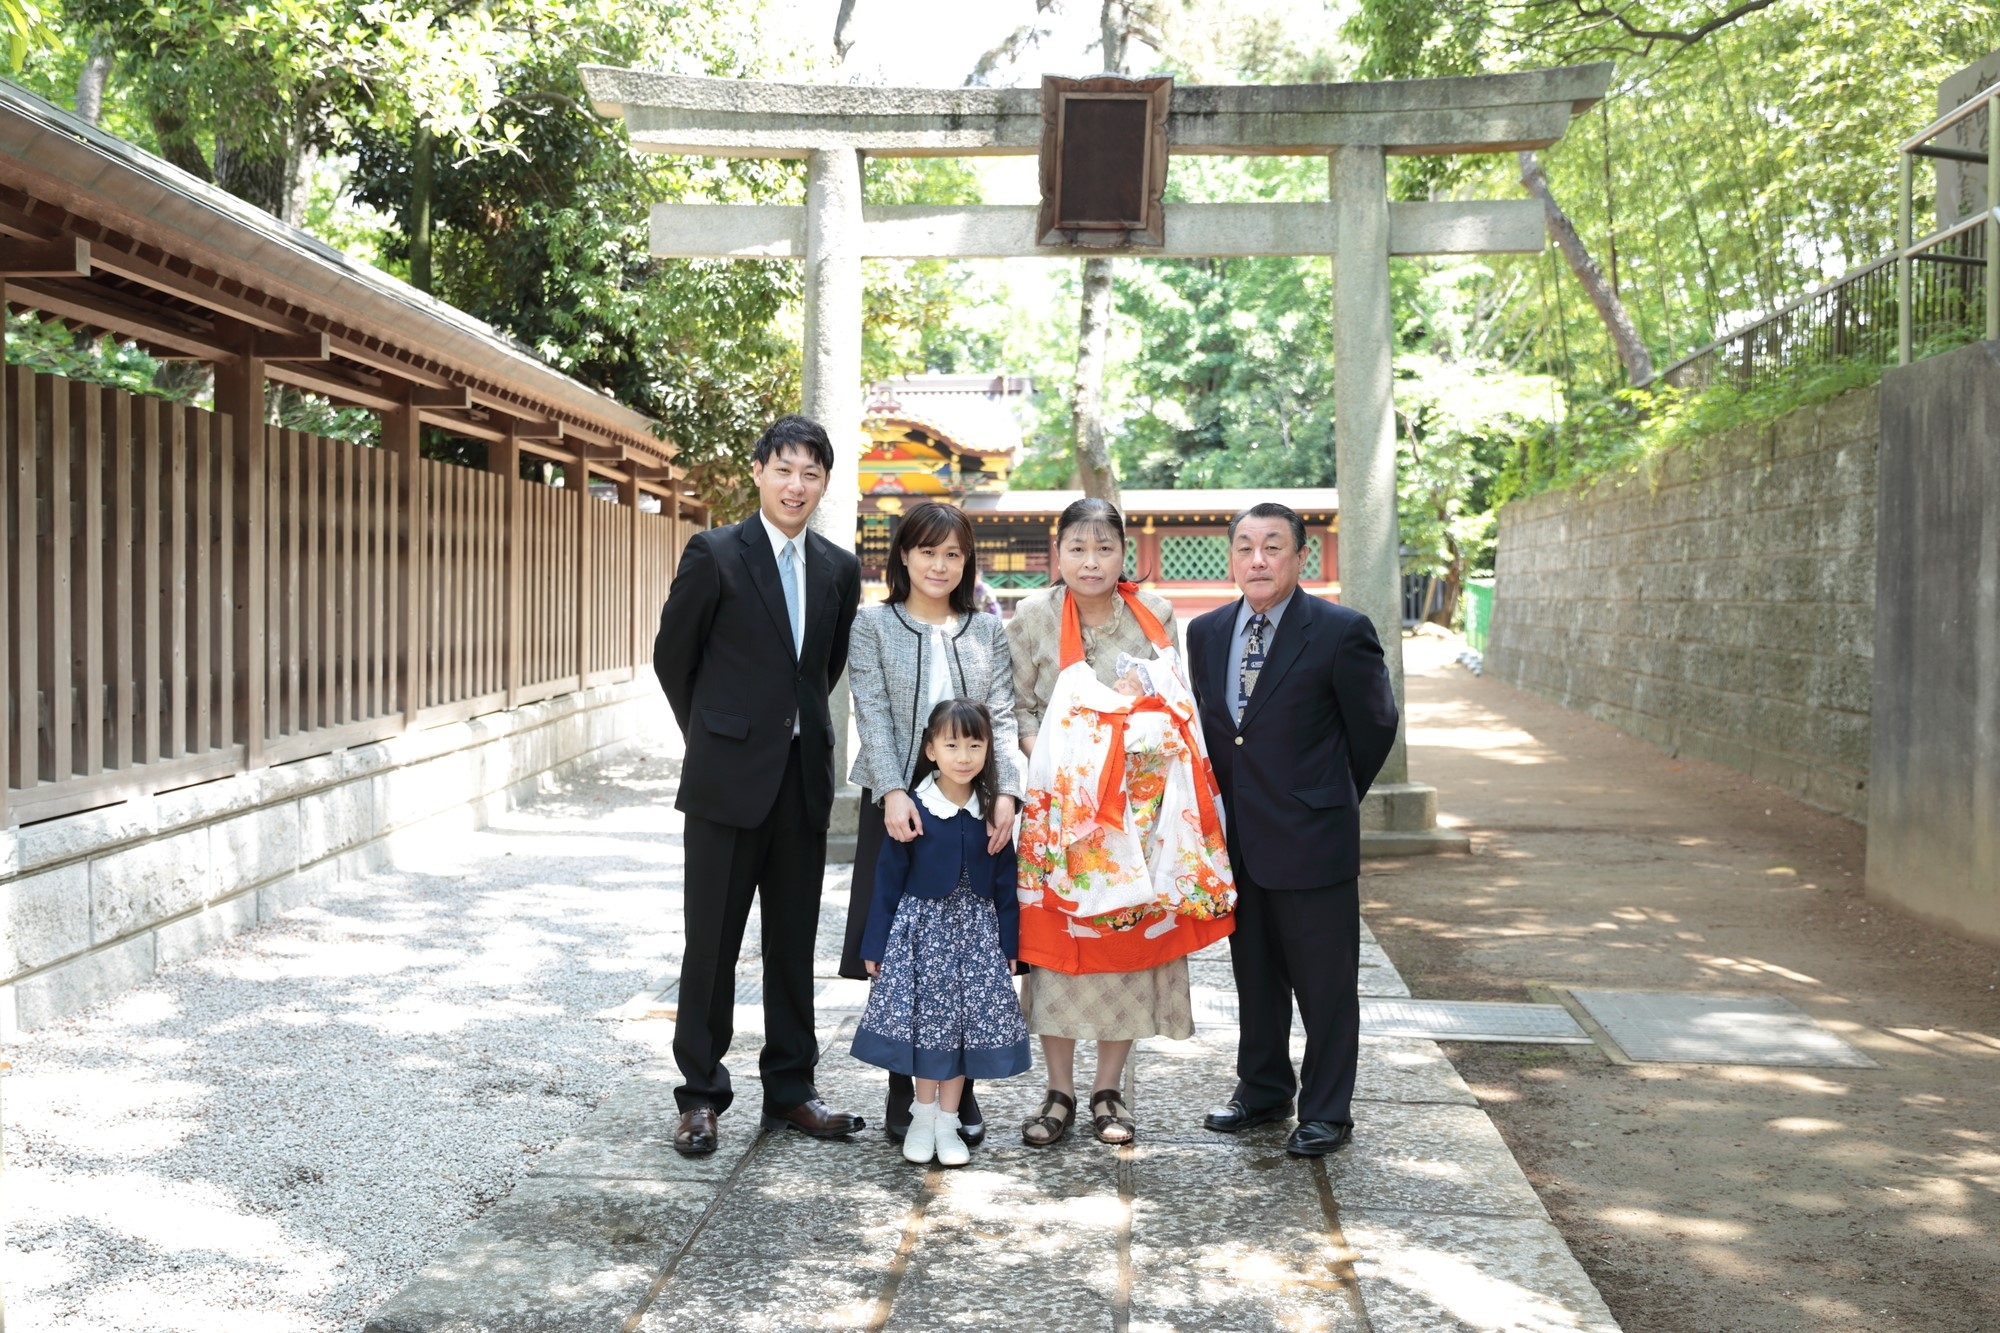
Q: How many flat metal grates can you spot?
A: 2